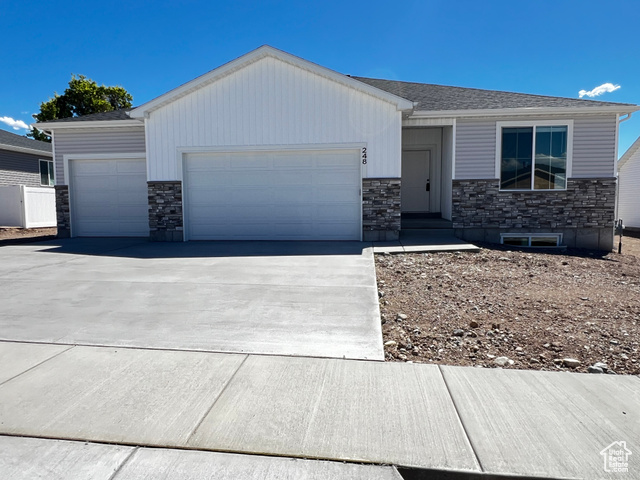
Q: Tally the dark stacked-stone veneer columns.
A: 3